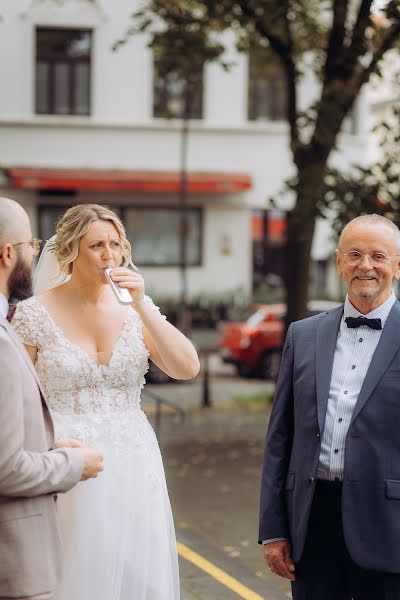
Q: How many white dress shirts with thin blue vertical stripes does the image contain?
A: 1